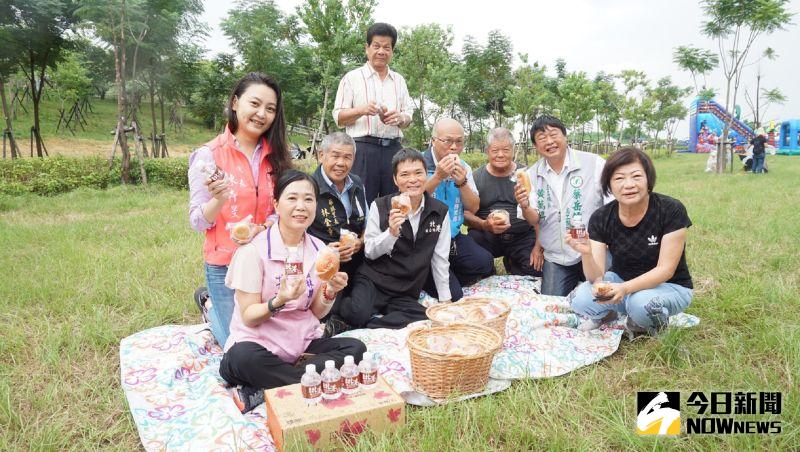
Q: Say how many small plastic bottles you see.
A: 7